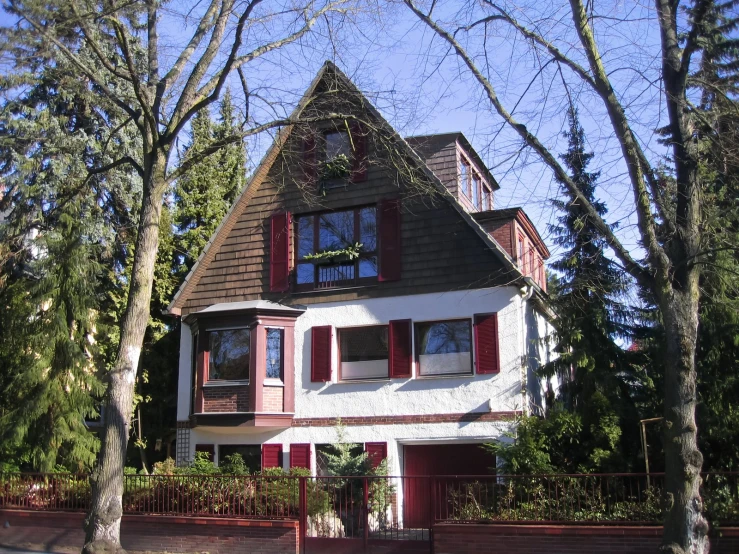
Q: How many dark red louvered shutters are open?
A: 11